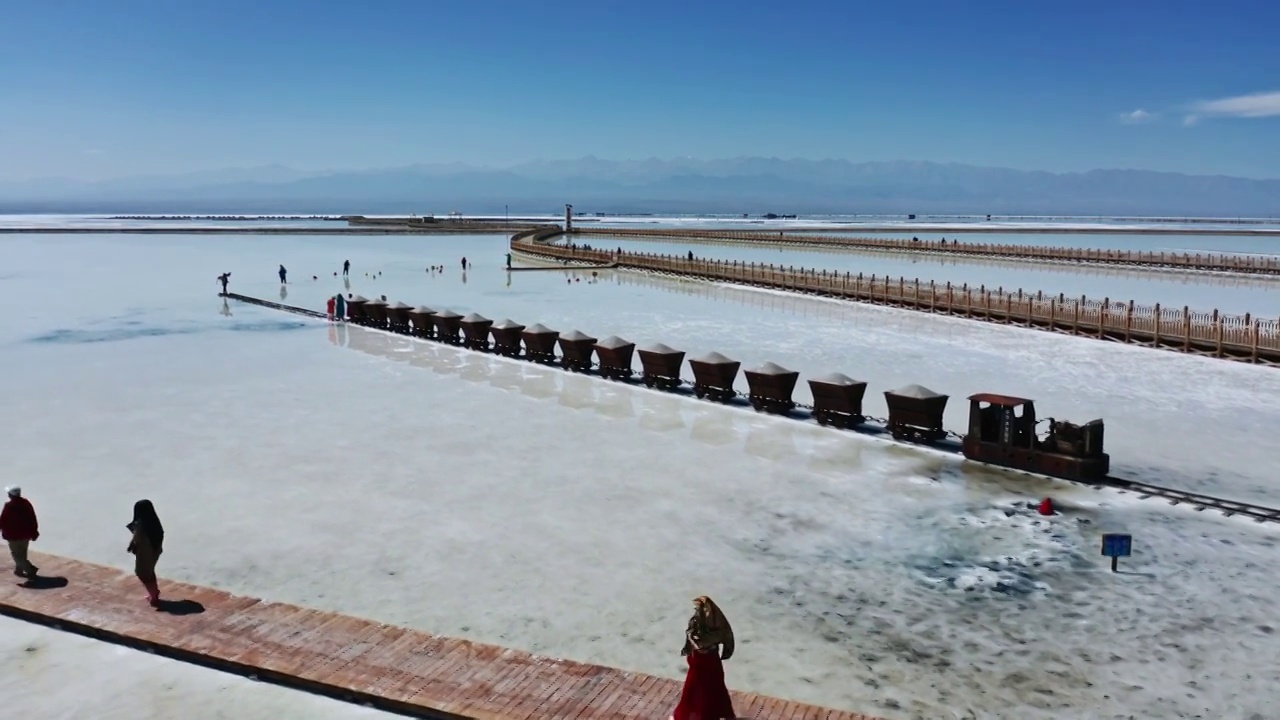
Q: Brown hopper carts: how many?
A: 15